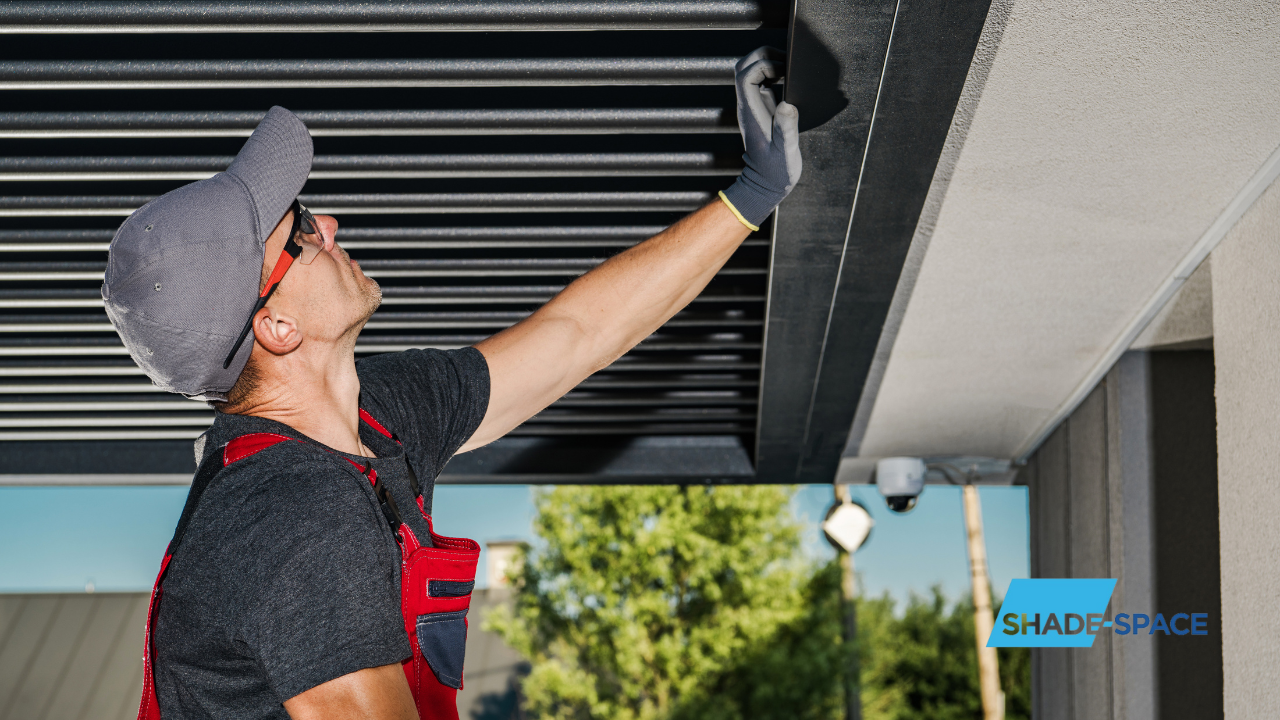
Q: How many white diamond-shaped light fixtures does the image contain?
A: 1